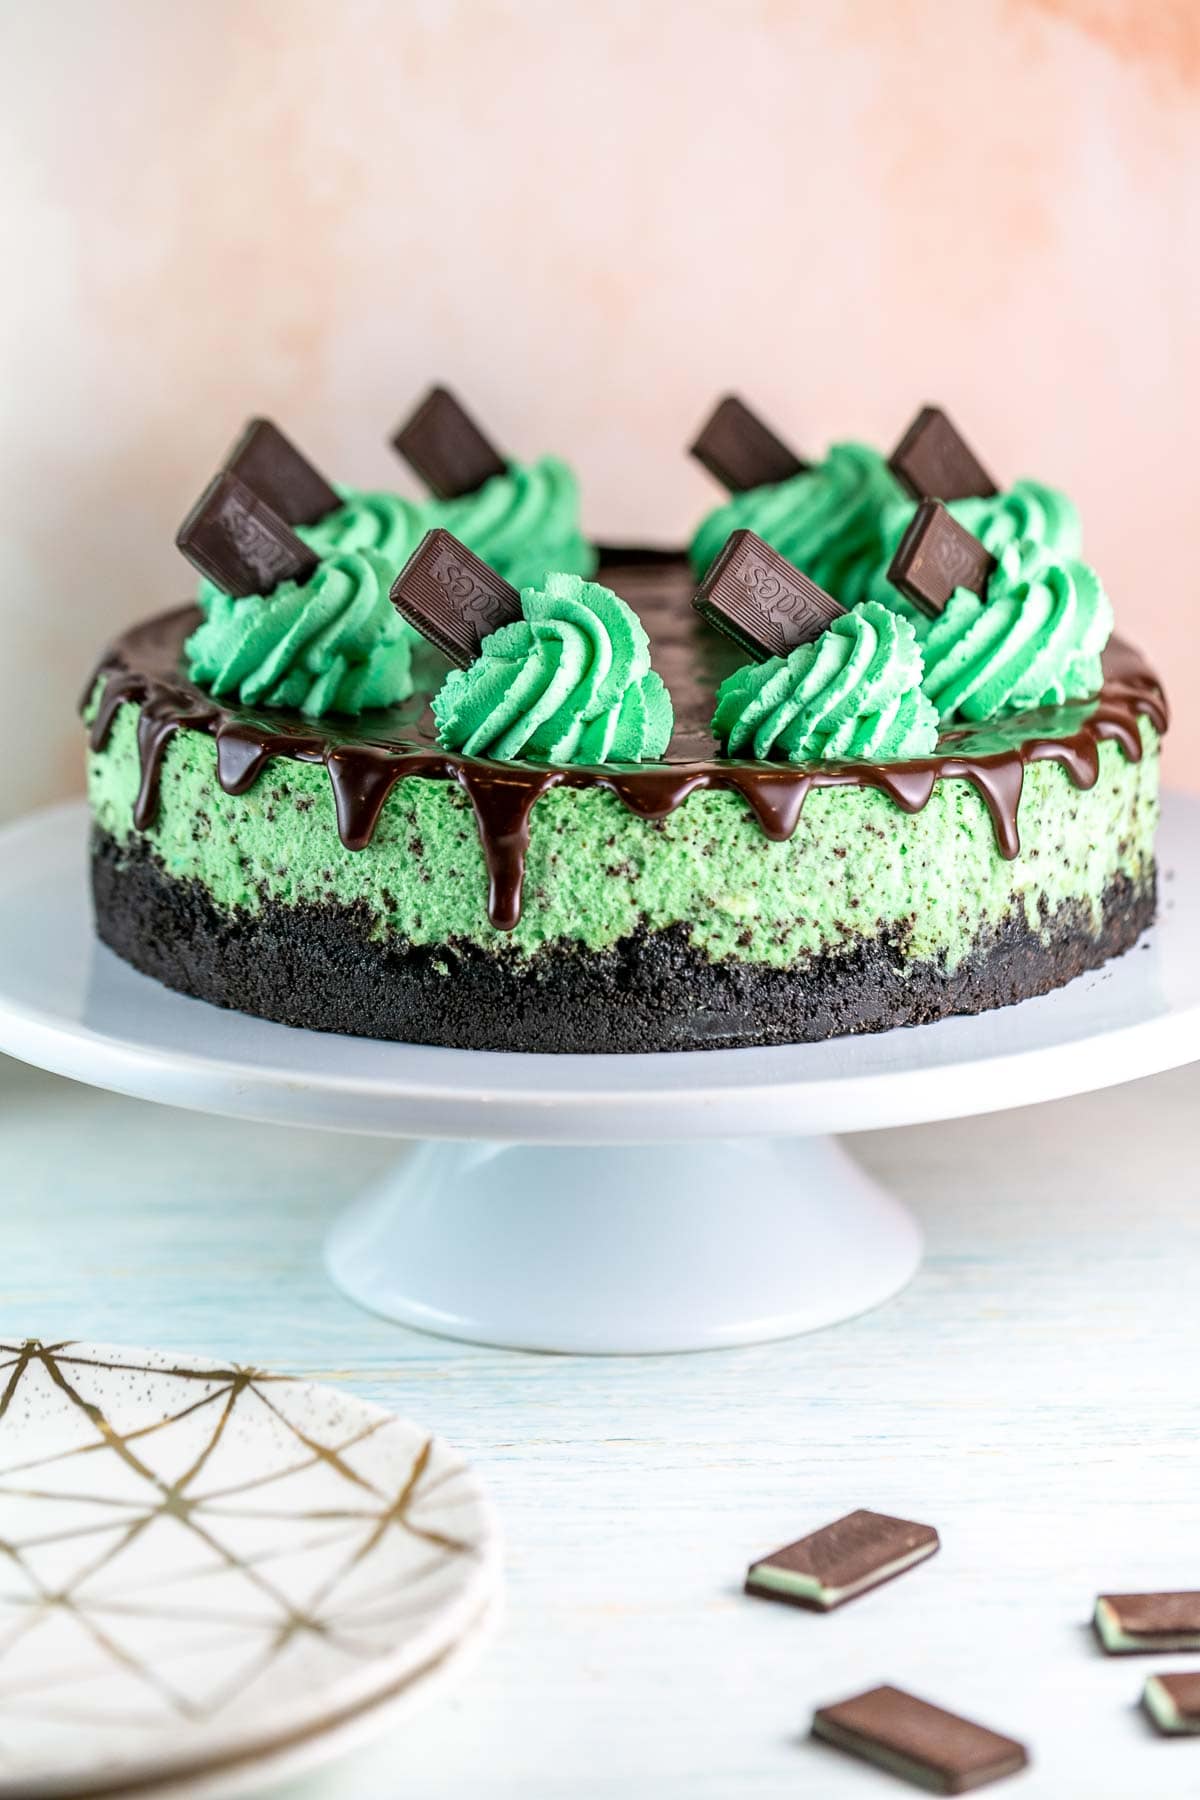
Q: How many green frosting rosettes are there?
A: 8